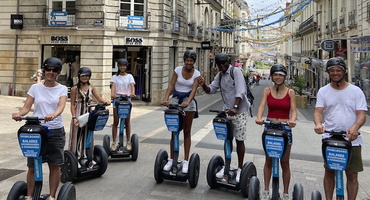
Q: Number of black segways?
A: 7